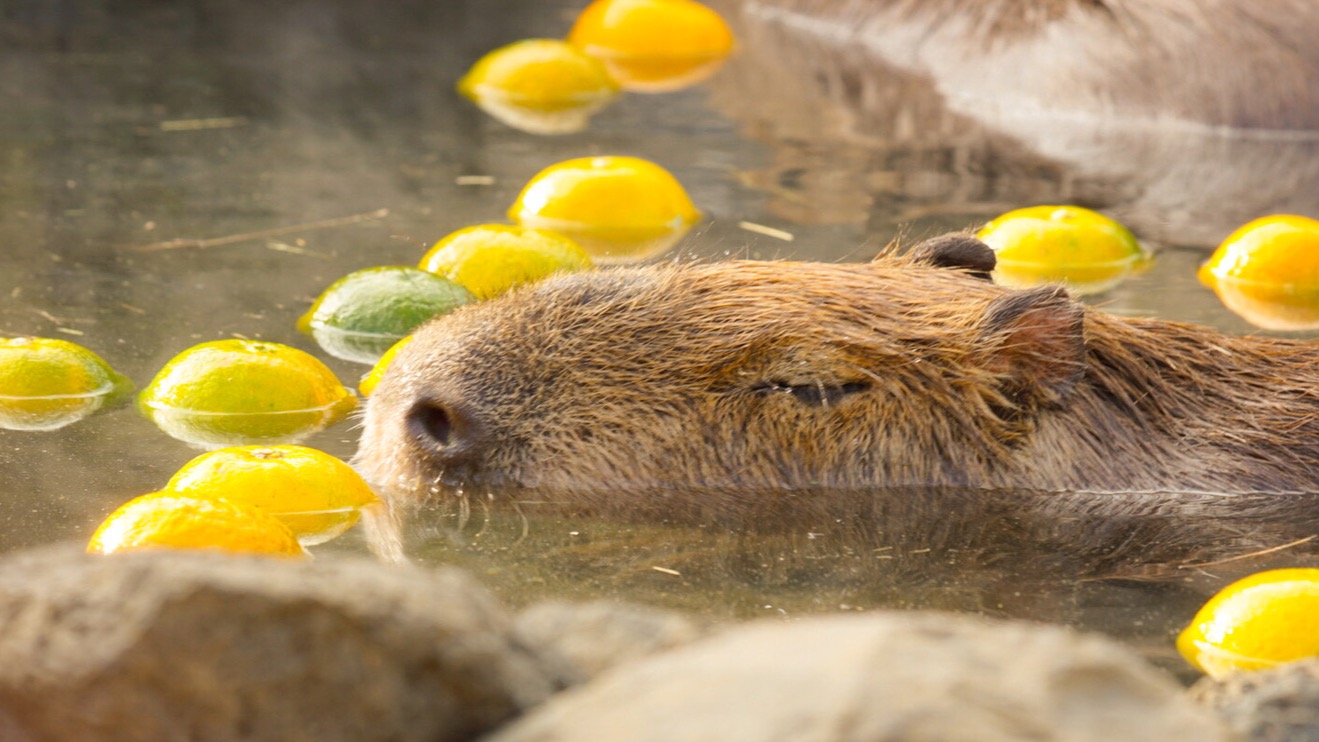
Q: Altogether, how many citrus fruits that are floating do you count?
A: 13